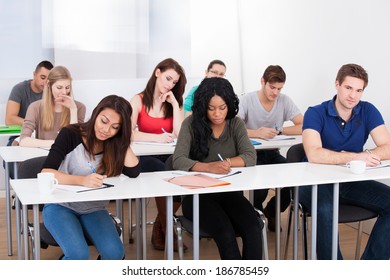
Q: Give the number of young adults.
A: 8